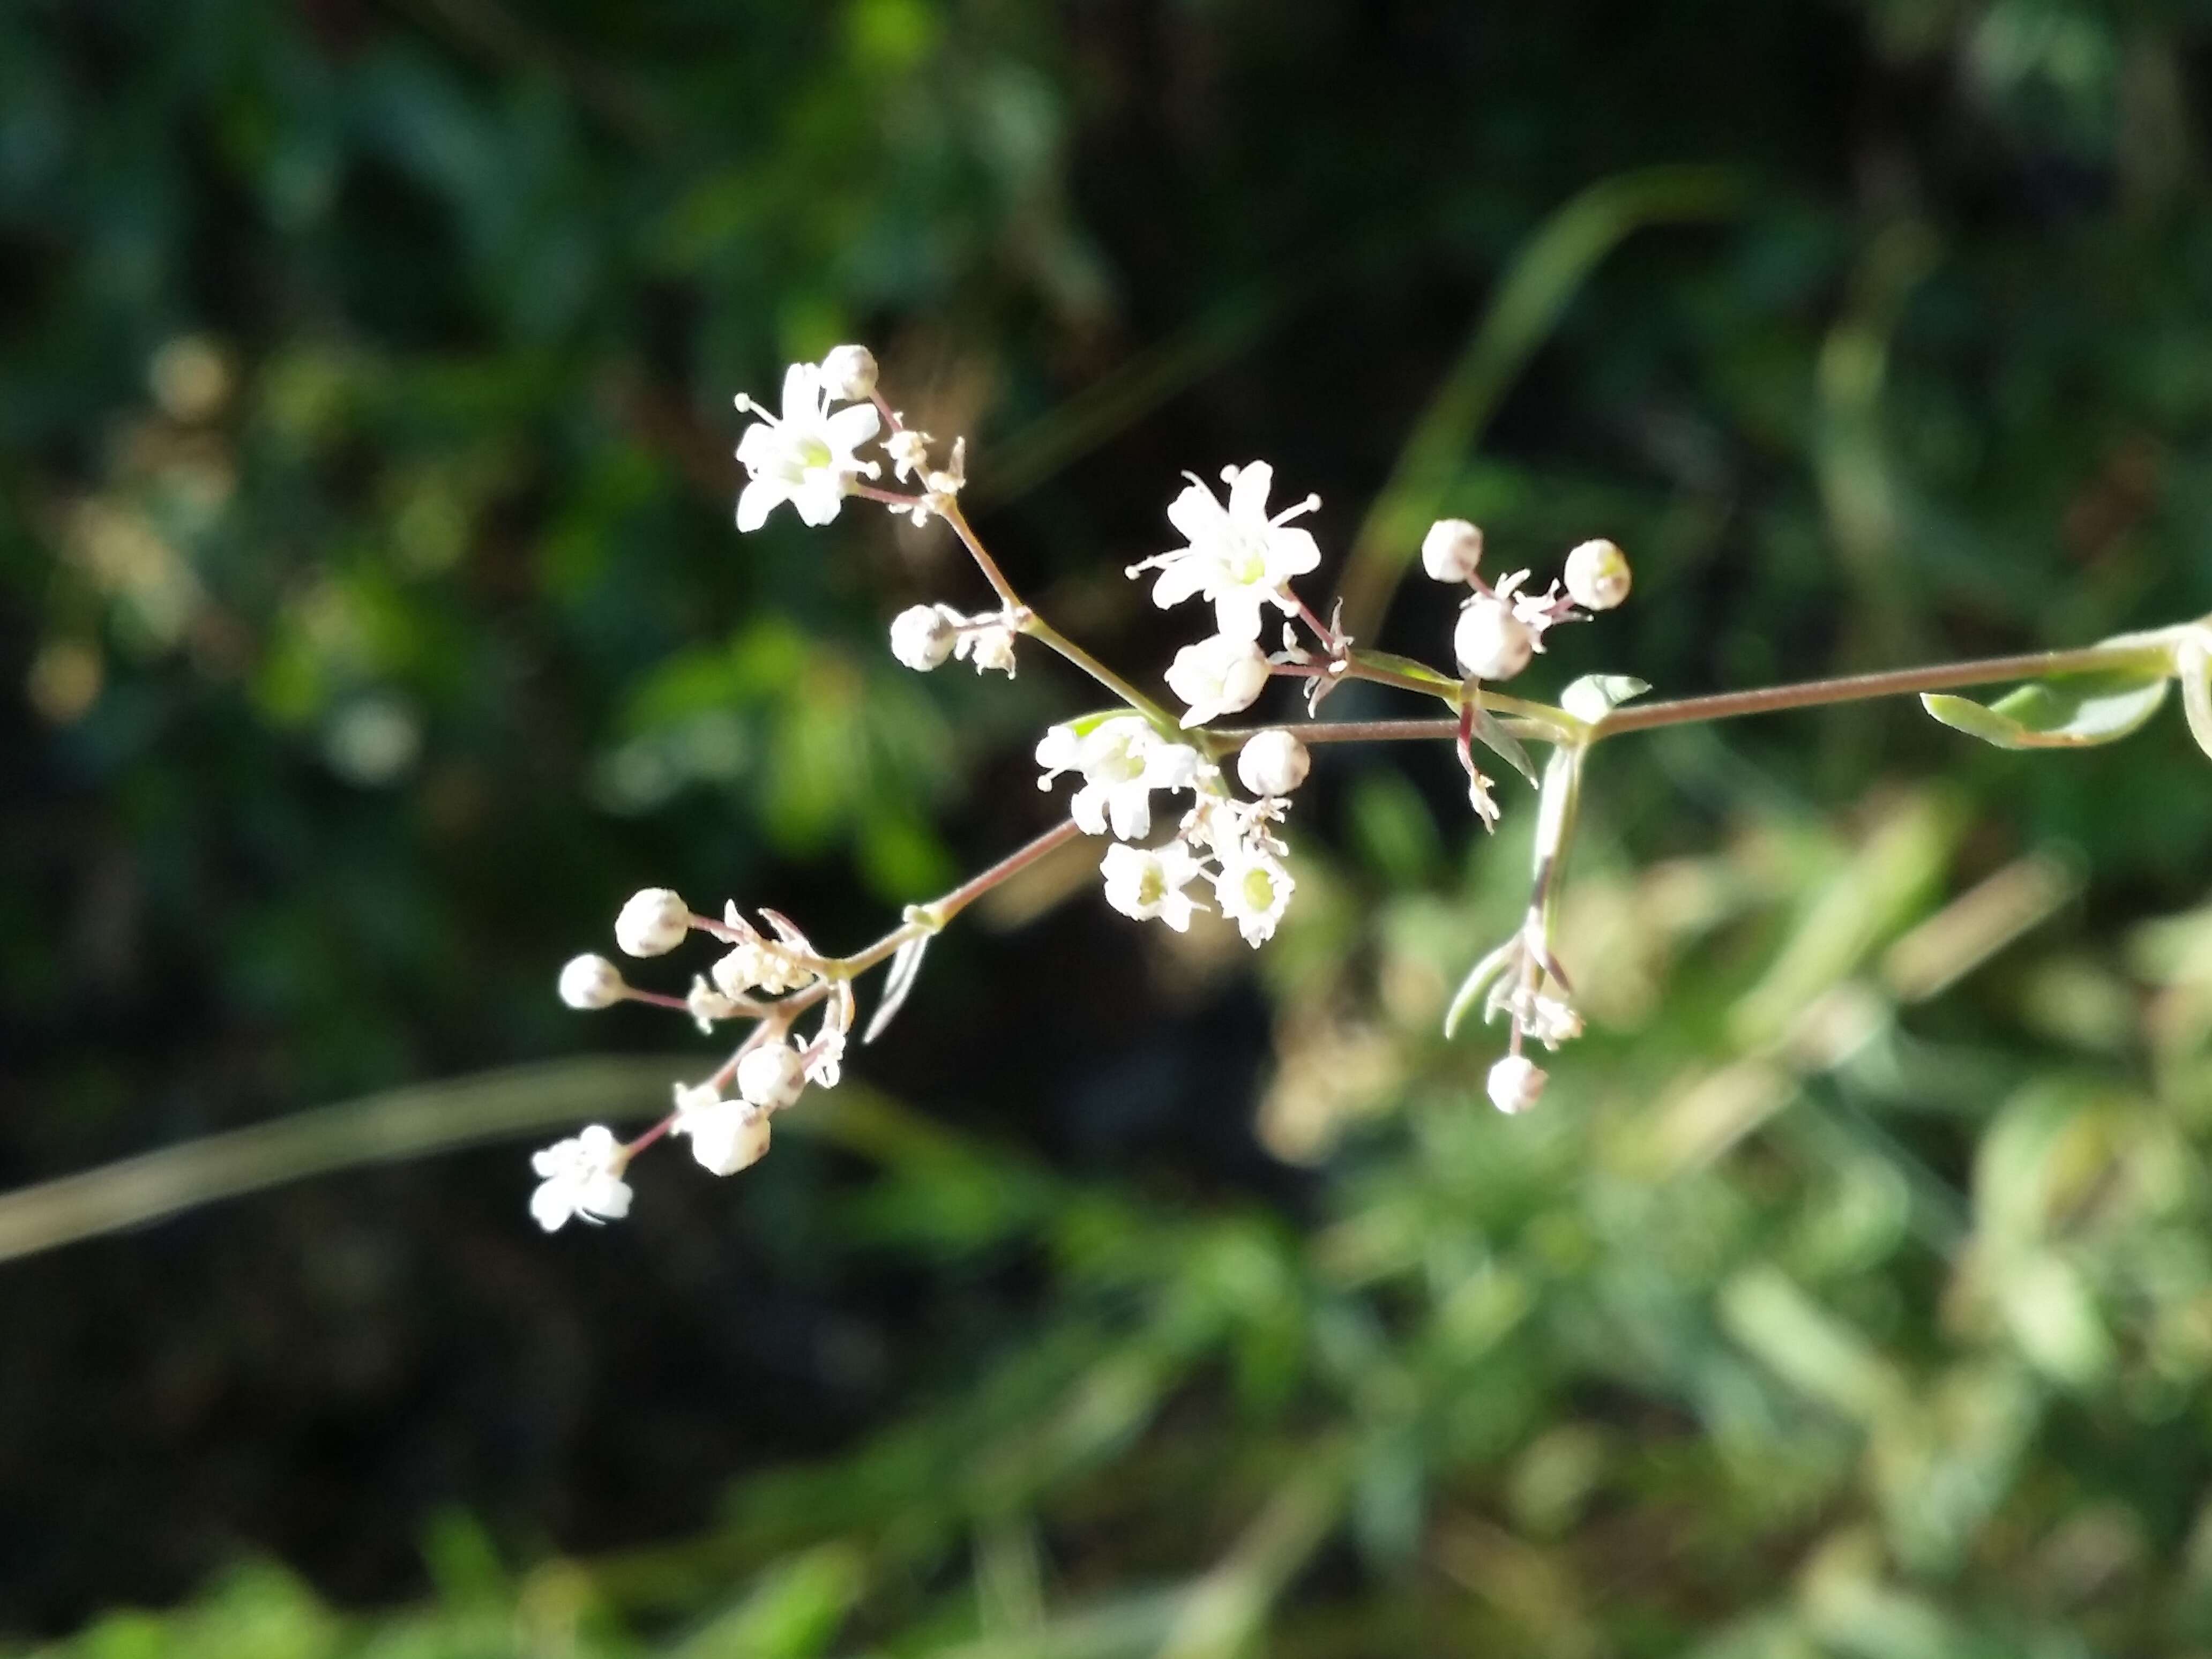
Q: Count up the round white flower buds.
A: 11